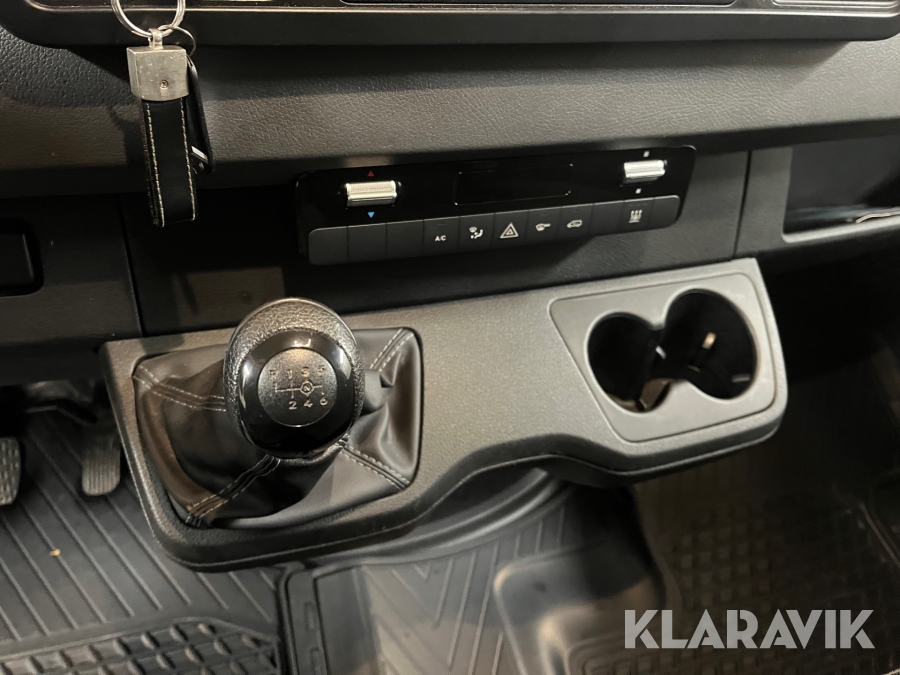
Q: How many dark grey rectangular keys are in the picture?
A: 11